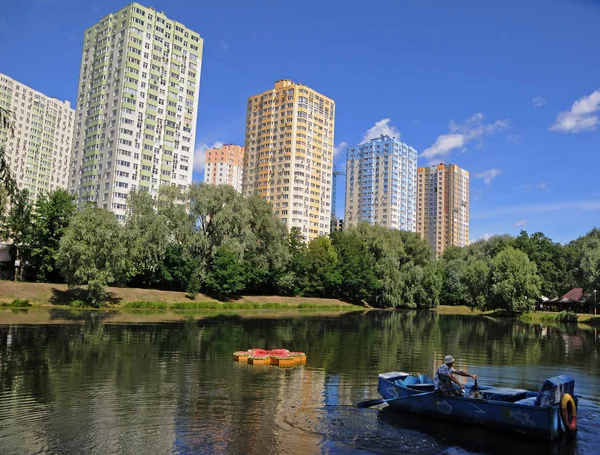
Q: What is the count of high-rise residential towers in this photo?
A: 6